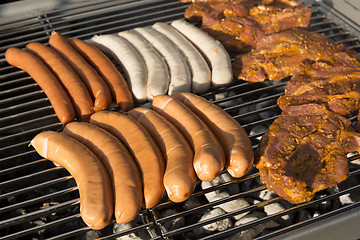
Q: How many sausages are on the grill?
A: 15